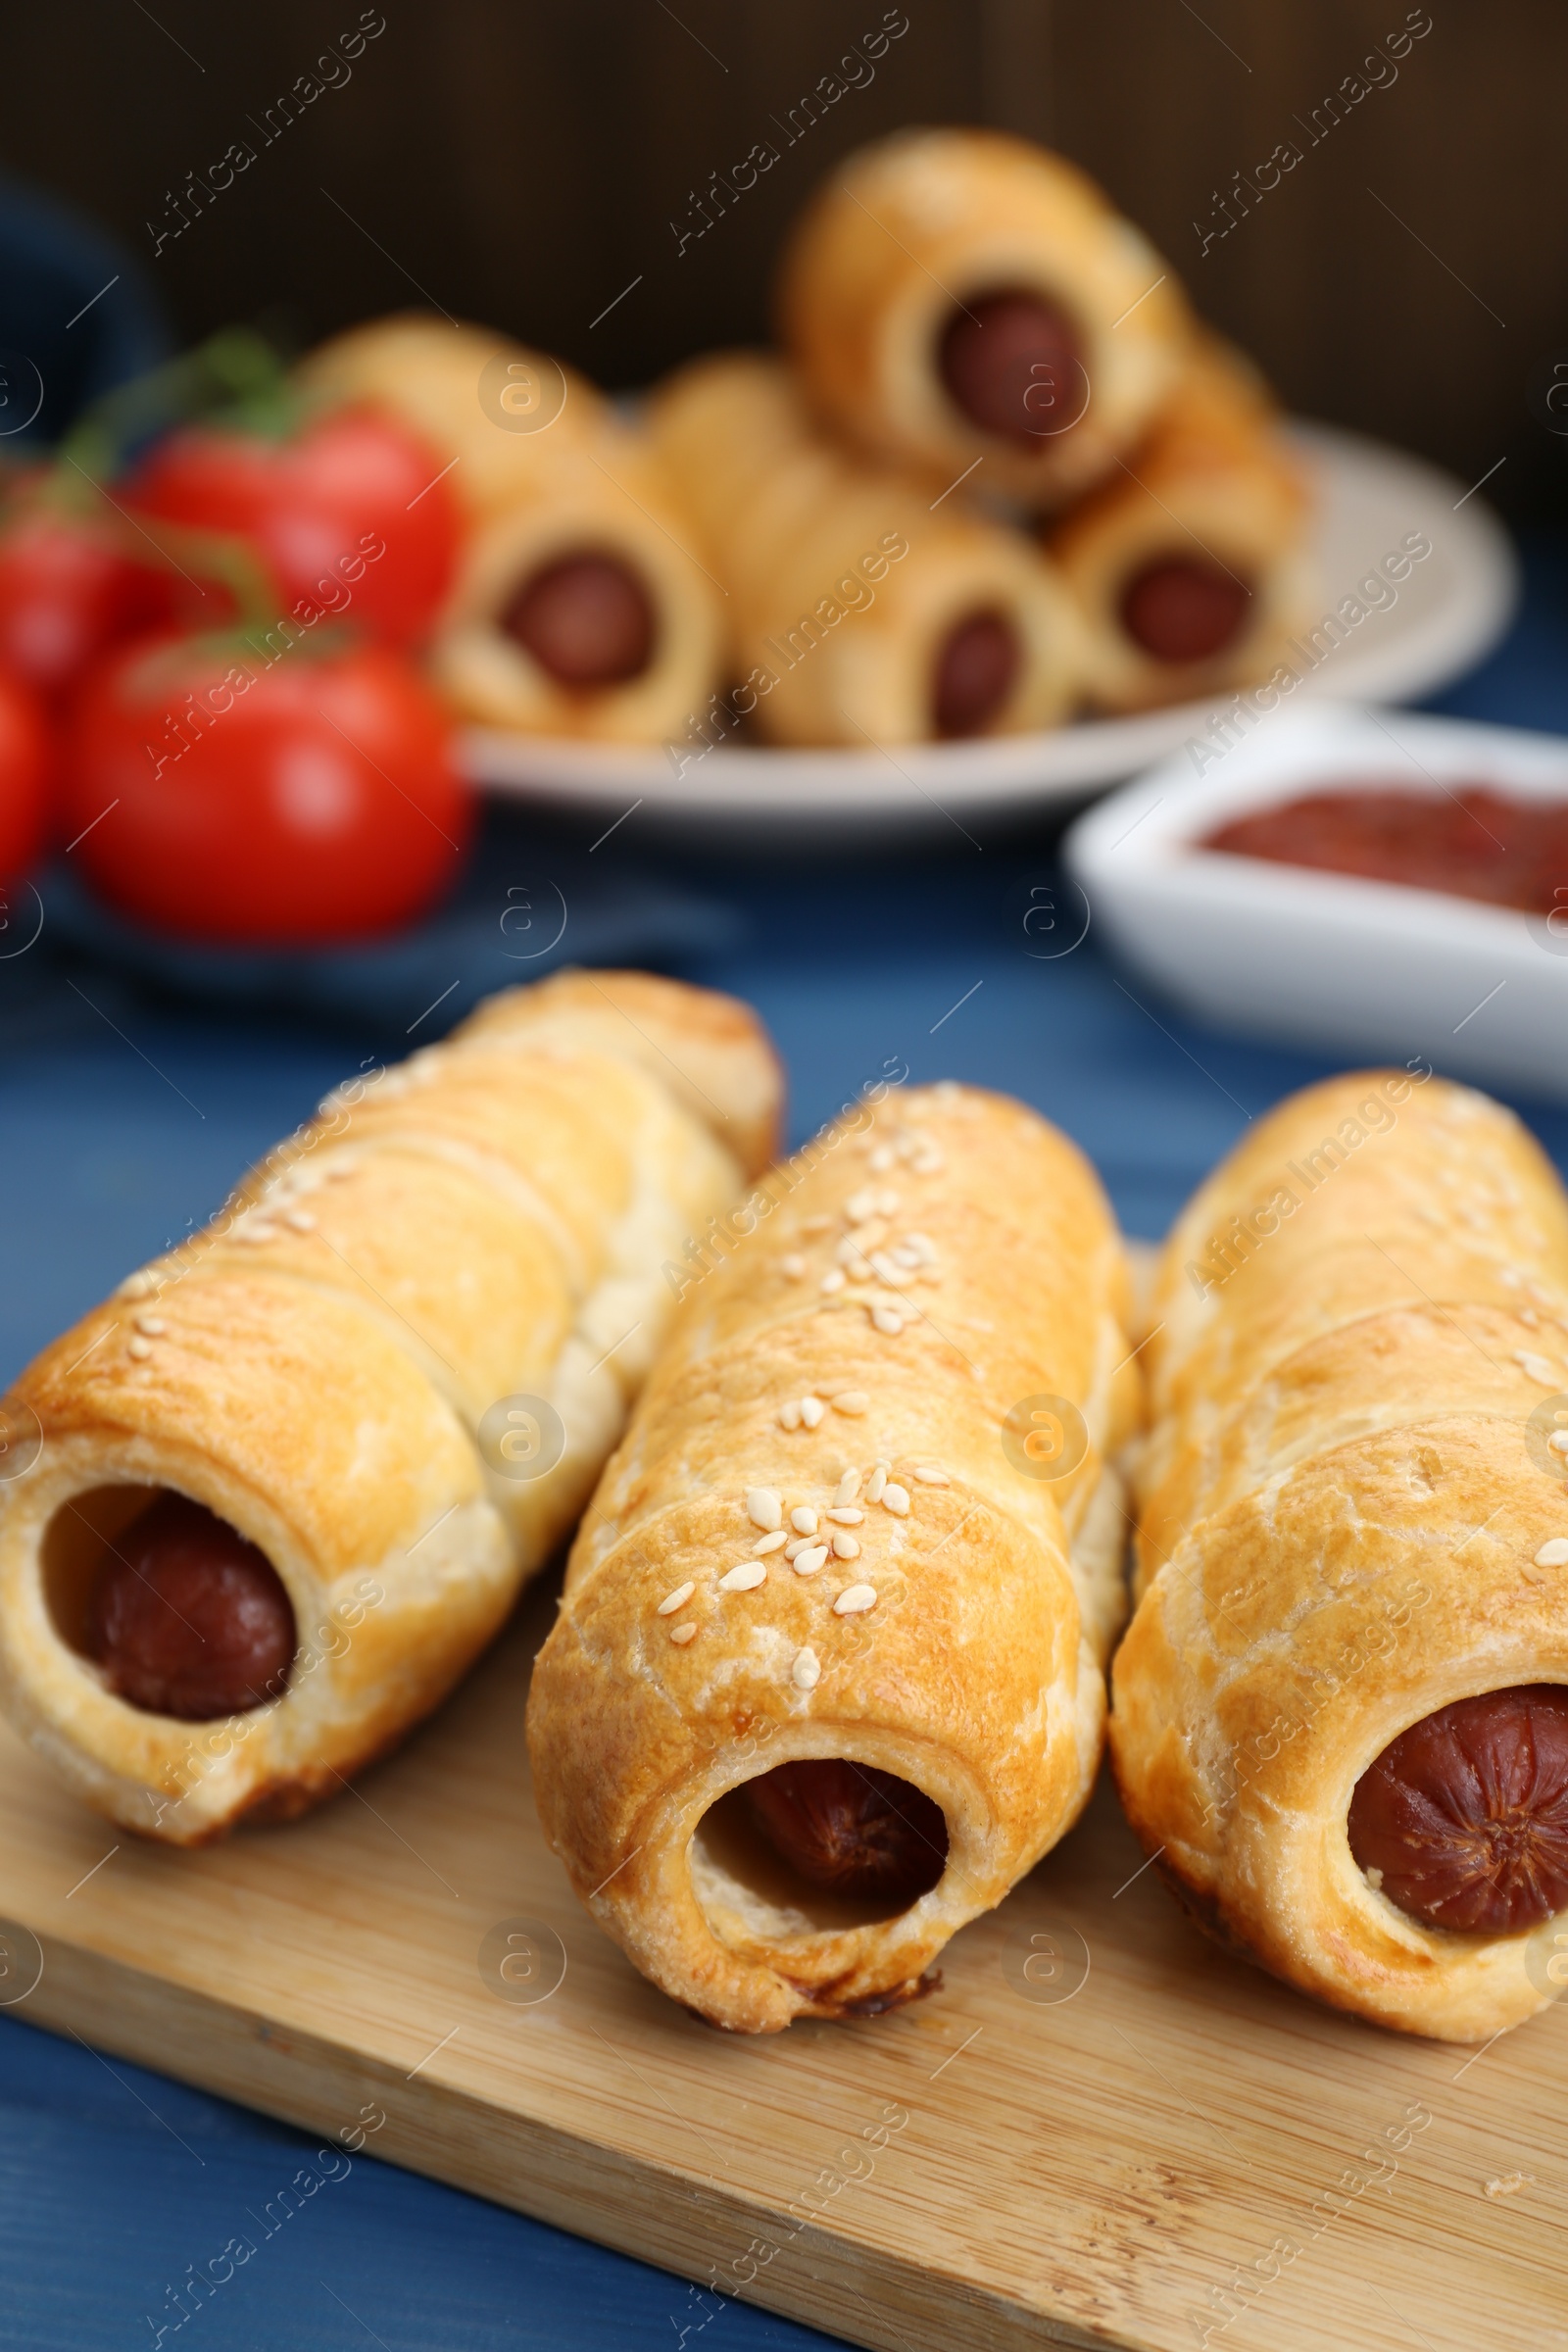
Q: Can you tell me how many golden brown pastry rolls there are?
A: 7